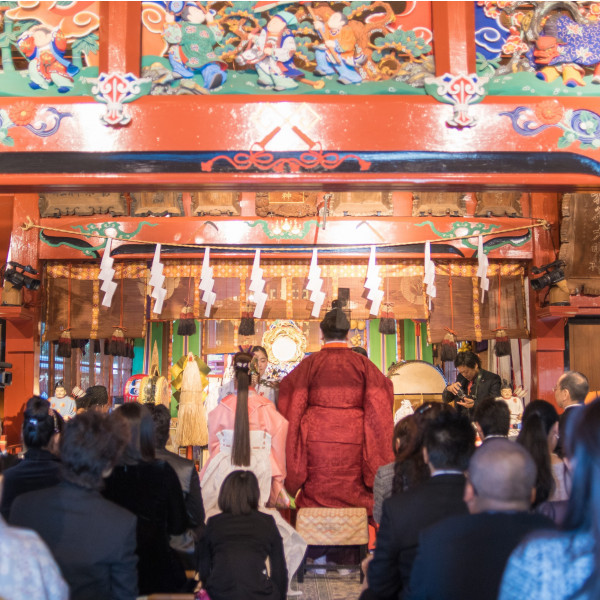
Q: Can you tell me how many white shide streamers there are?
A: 8